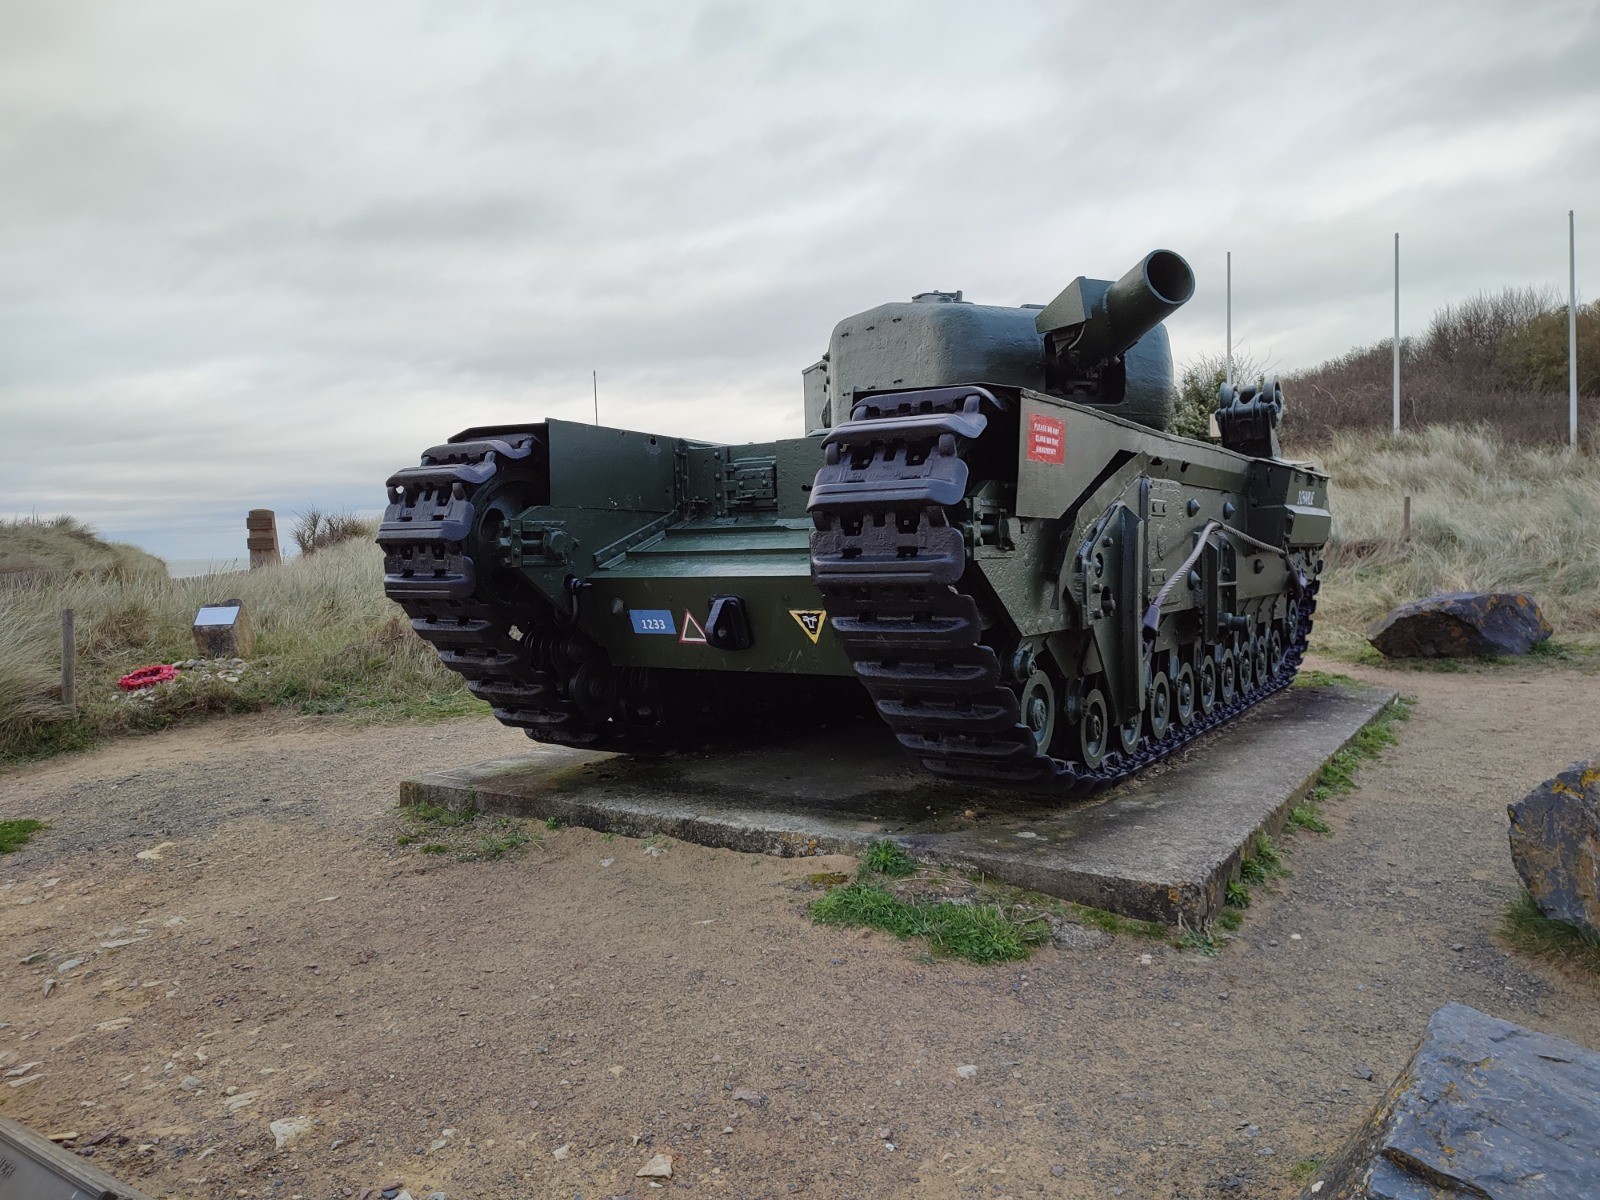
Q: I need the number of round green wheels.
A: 11